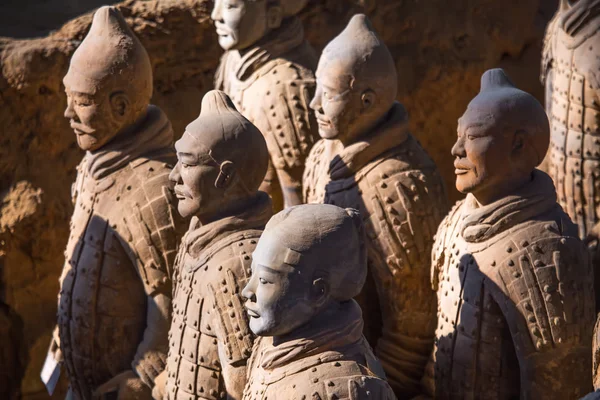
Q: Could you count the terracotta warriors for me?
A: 7